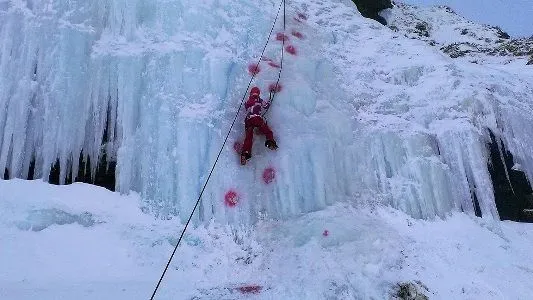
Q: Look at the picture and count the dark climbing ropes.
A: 2